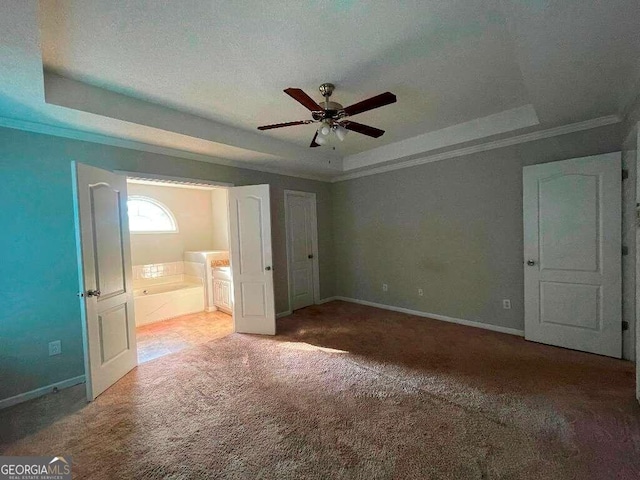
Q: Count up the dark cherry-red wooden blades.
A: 5